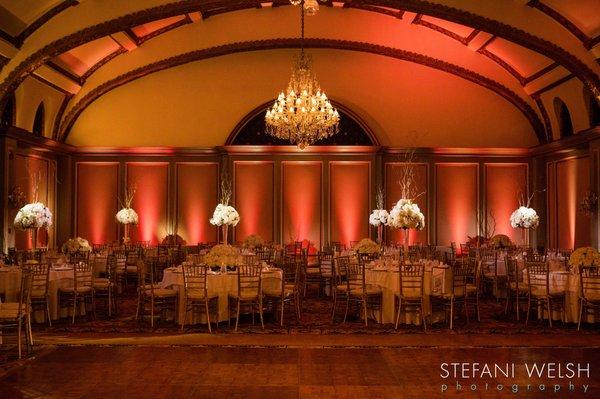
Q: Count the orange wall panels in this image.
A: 11